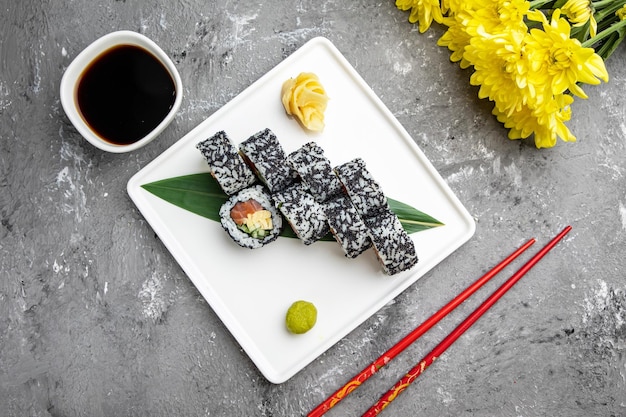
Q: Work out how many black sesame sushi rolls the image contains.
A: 8